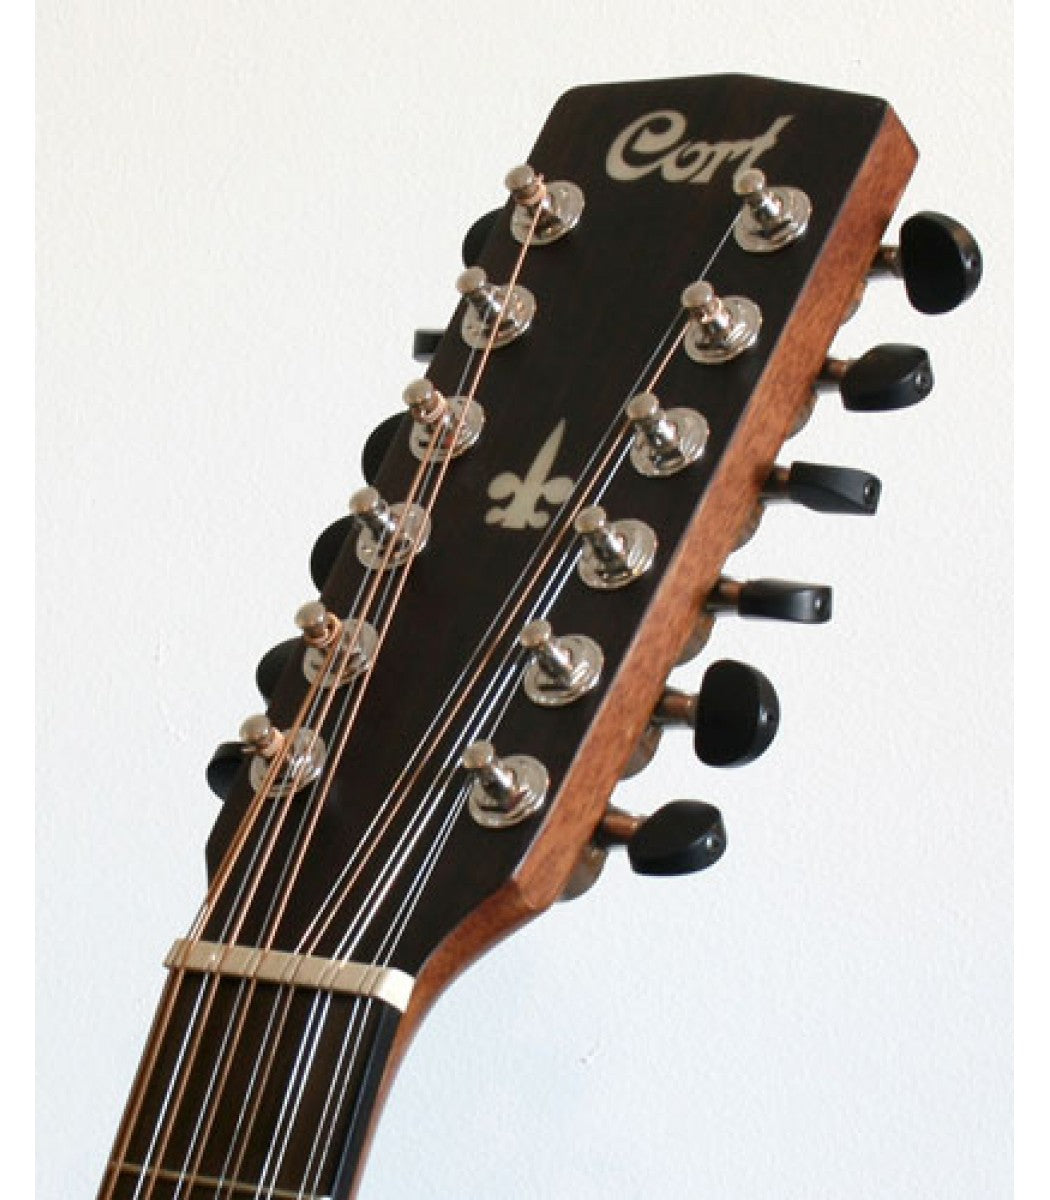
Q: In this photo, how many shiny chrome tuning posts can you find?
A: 12